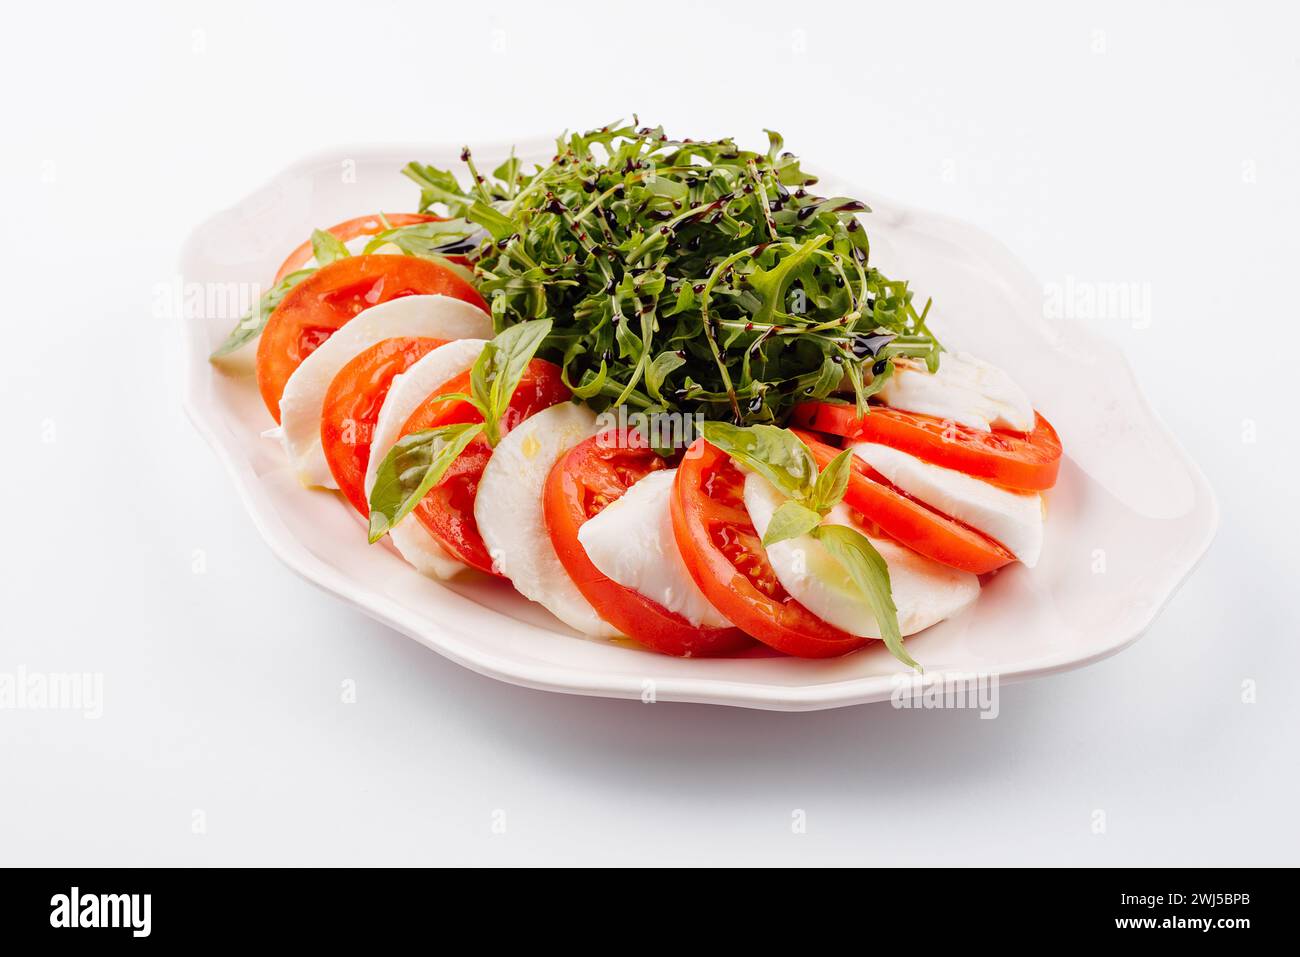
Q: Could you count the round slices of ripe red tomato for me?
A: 8